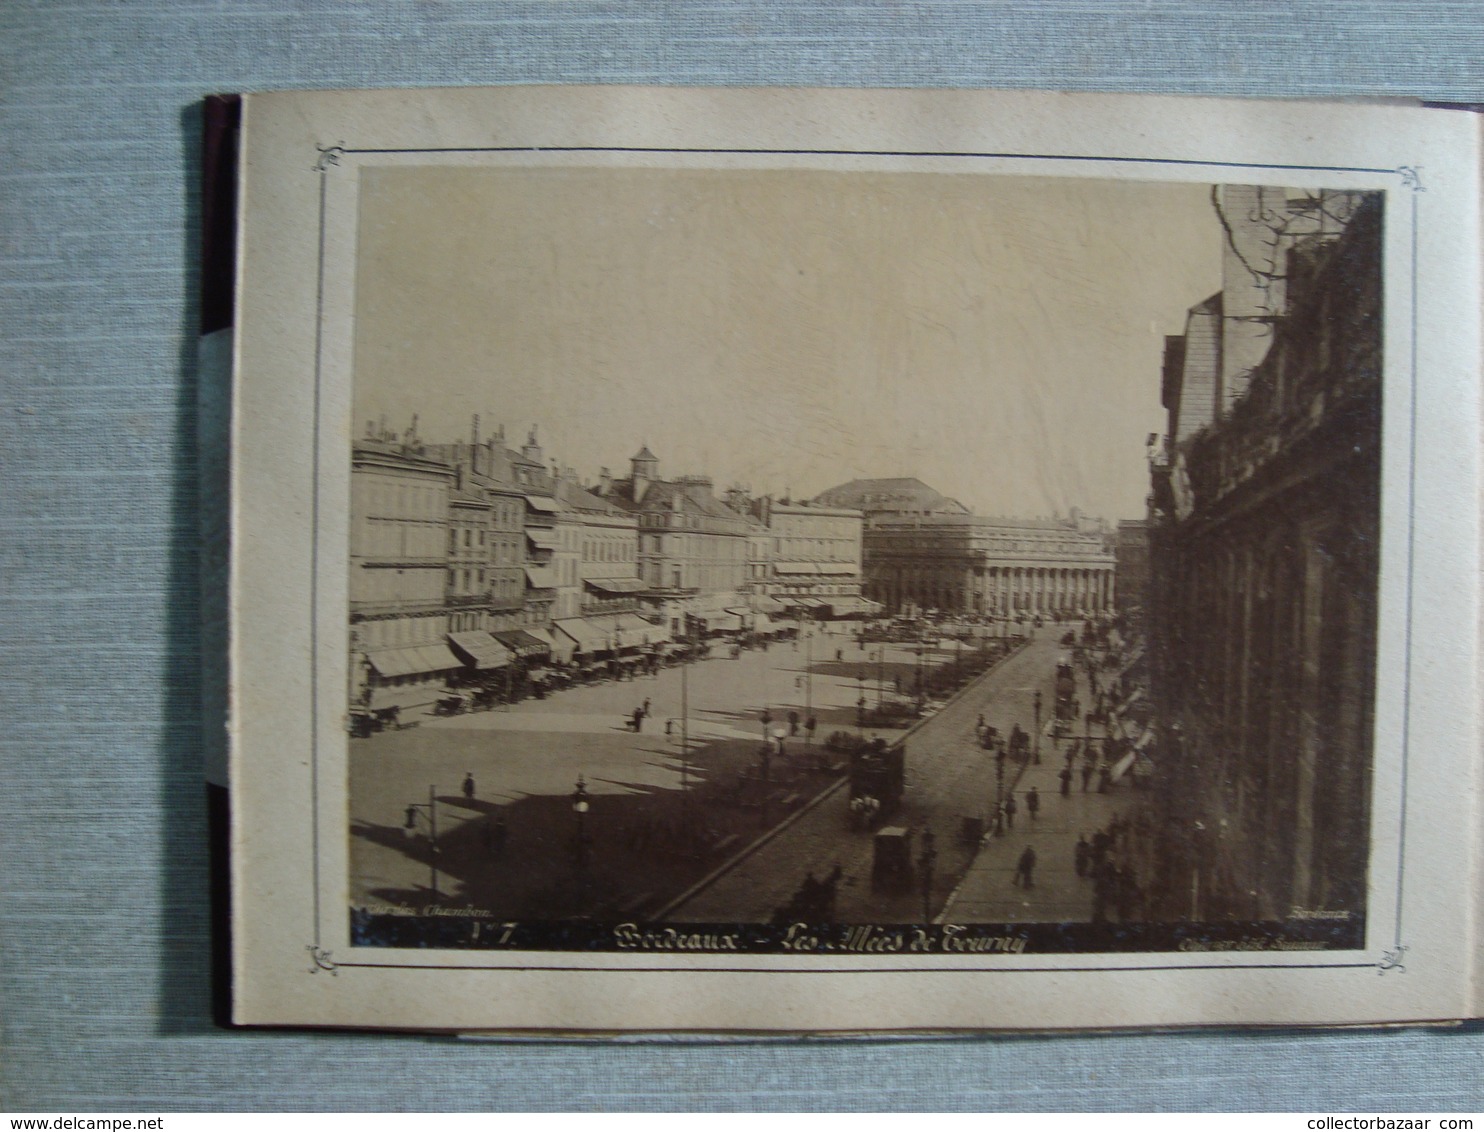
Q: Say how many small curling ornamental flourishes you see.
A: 4